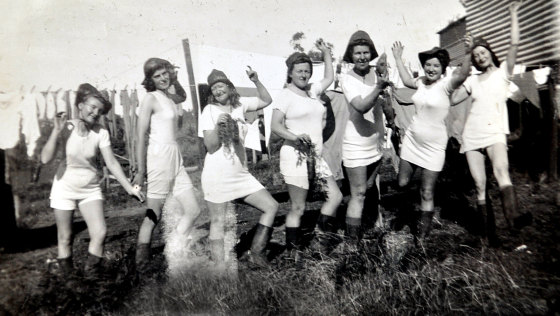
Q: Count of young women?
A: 7